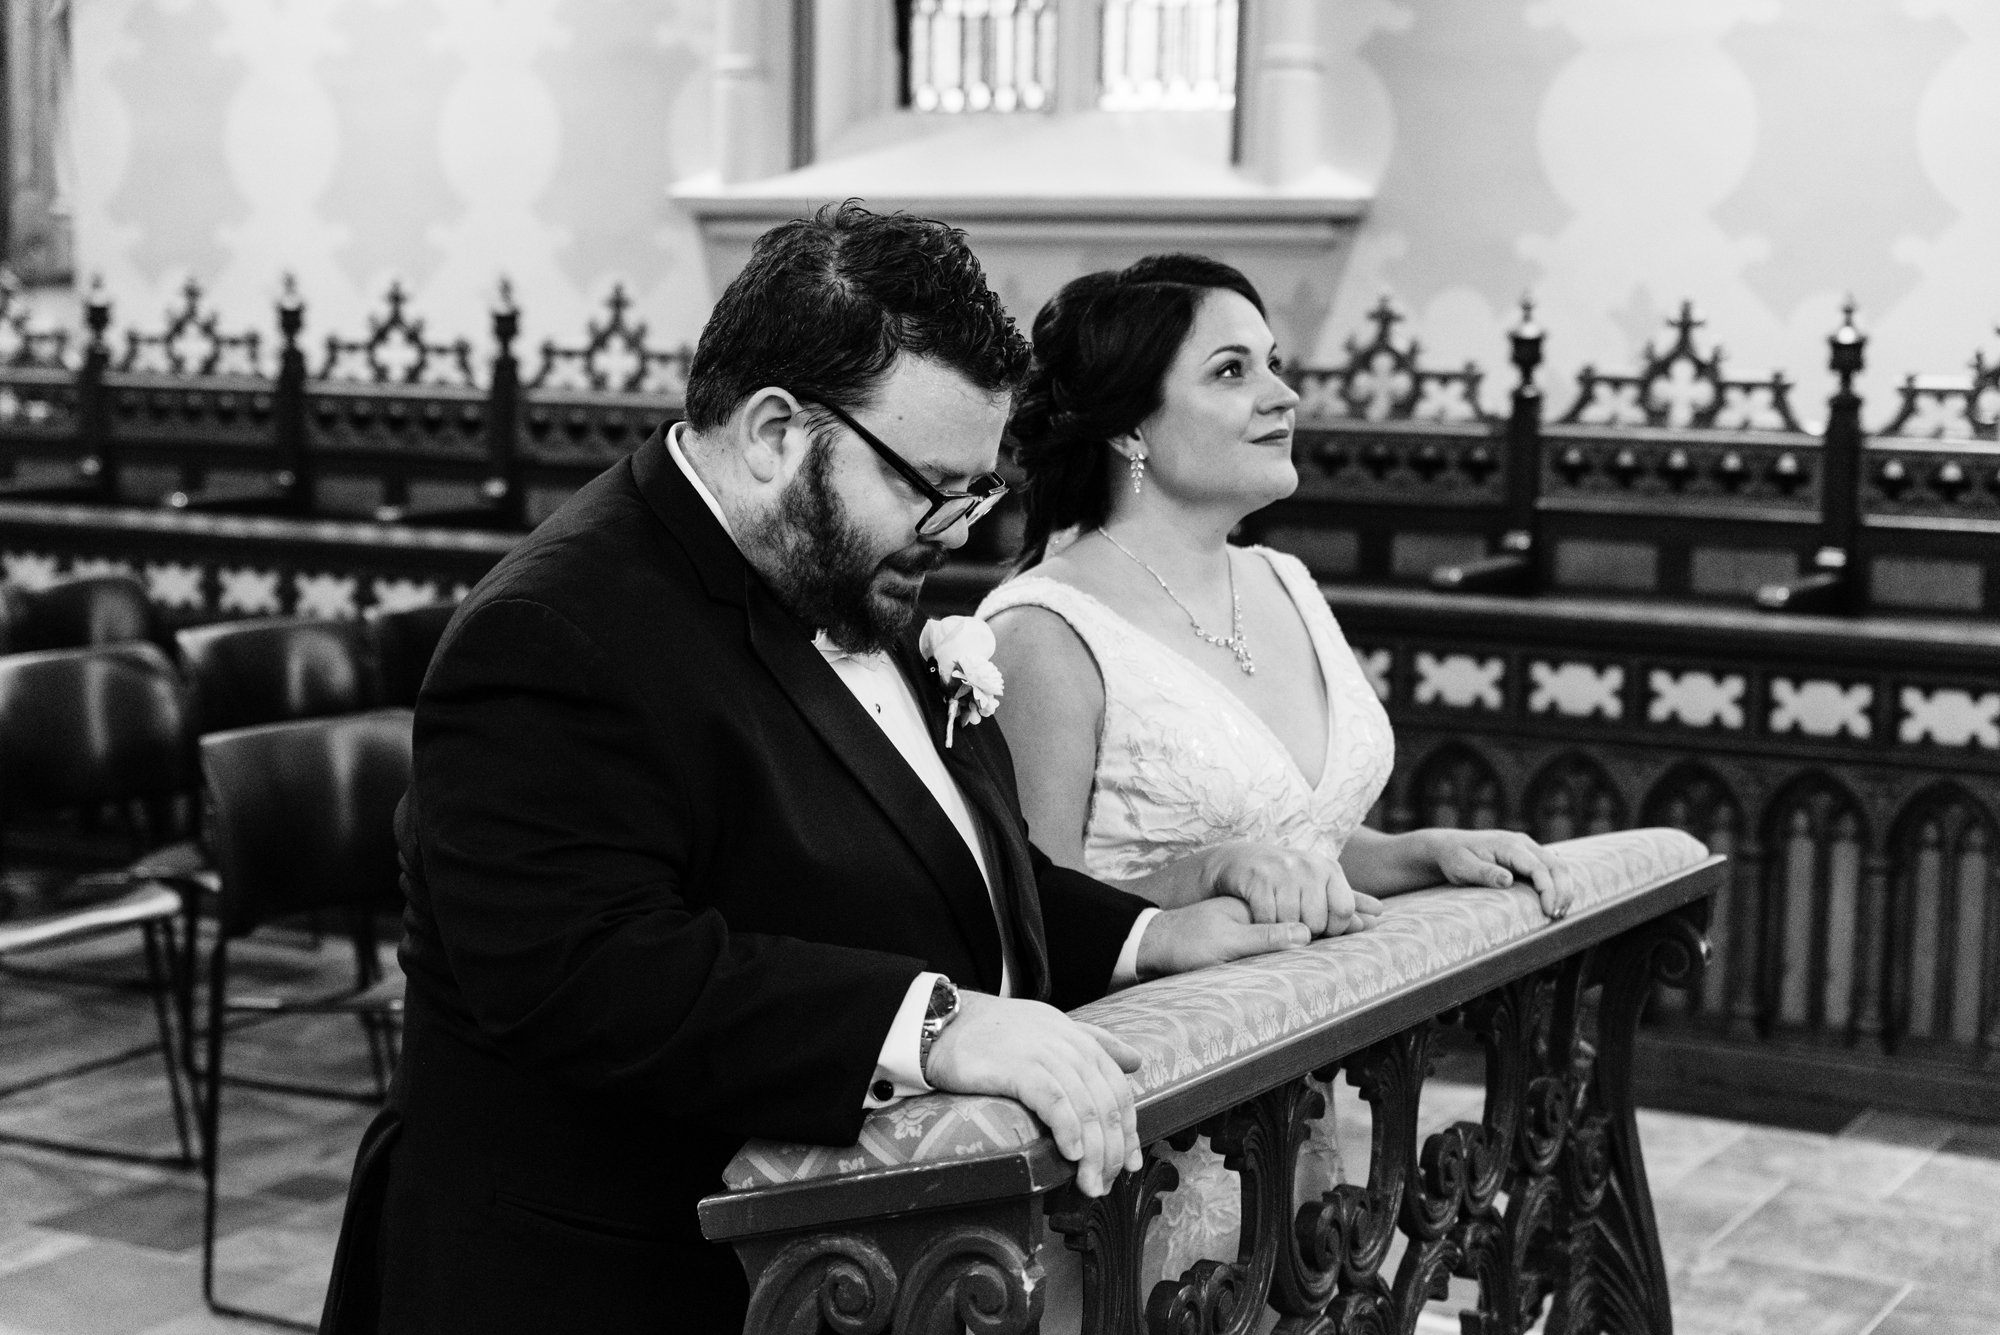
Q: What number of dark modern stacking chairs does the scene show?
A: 5